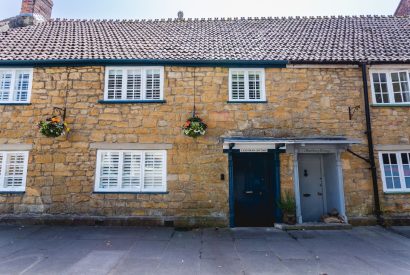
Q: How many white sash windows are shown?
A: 7